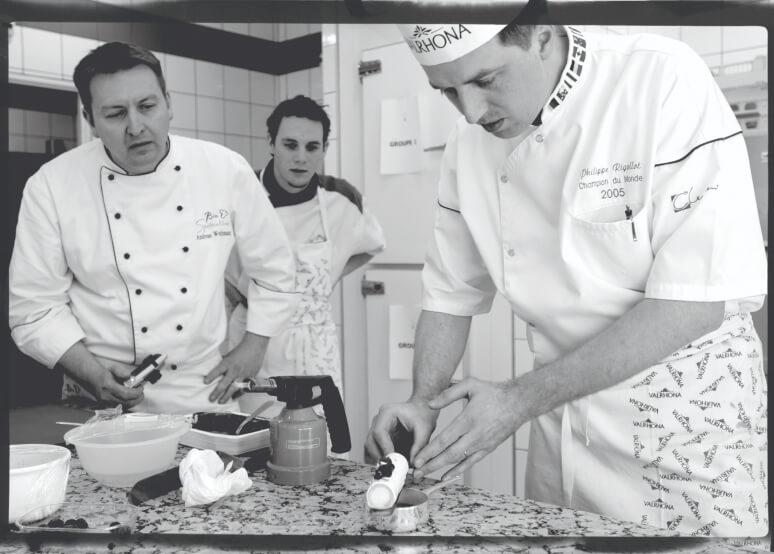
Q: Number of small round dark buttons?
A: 11